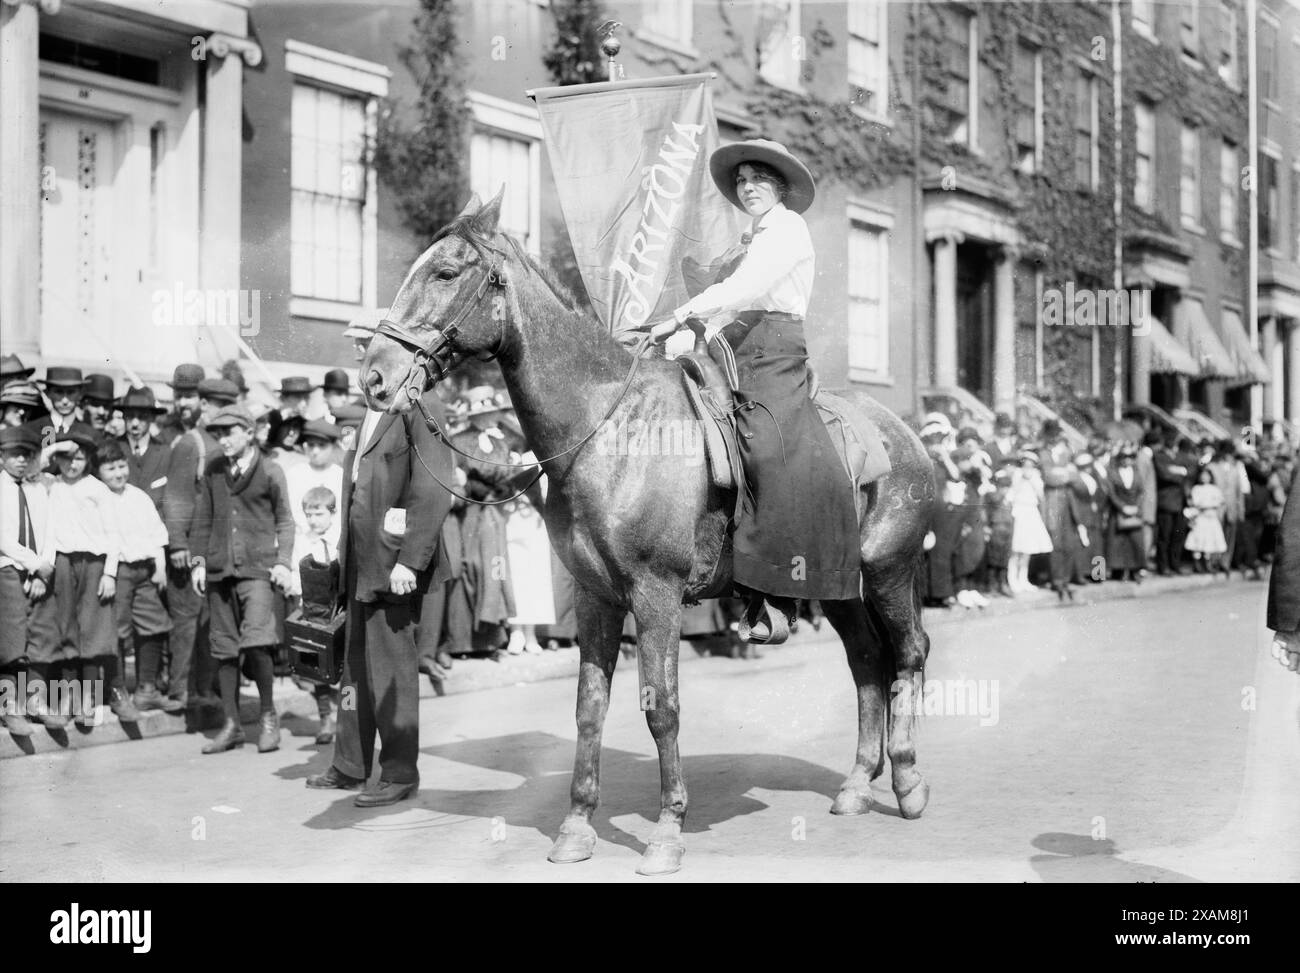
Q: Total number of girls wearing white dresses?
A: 2